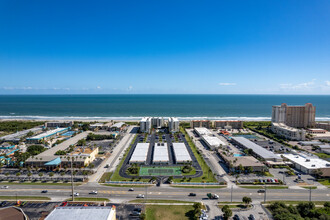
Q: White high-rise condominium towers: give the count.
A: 3